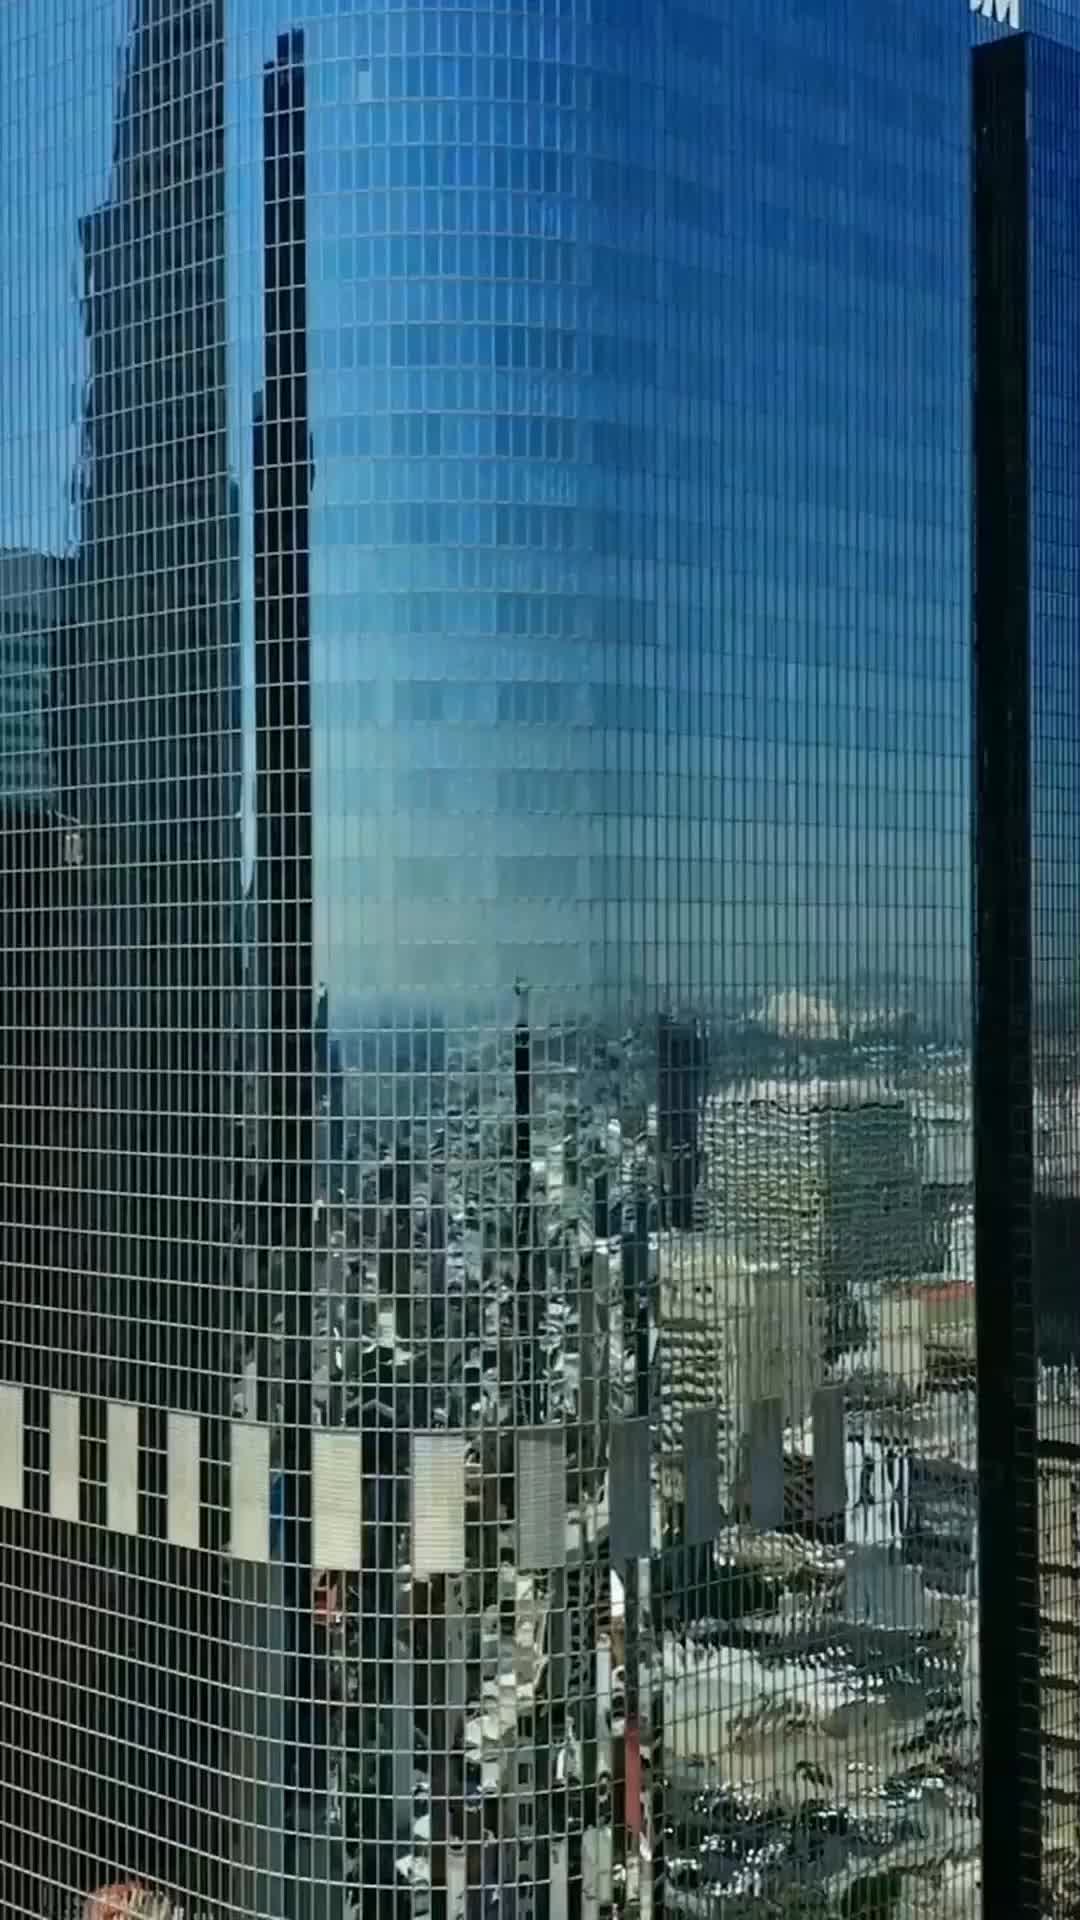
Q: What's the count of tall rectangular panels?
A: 12